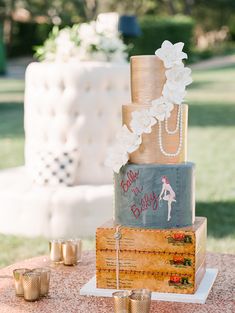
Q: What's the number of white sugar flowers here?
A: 7